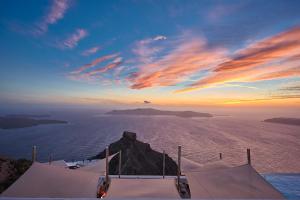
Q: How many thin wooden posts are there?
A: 8